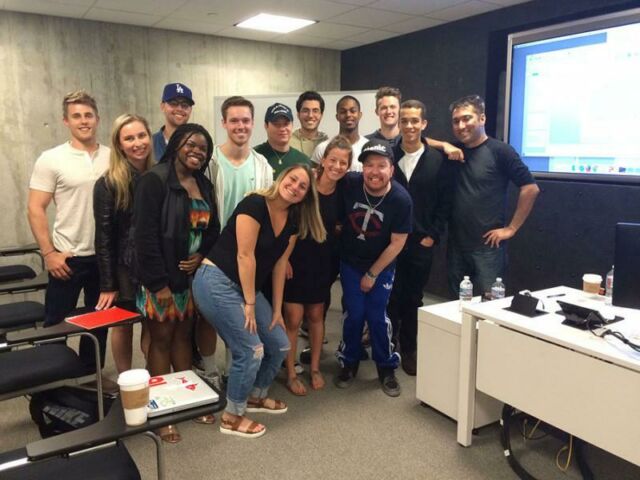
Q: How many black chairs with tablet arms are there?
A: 4